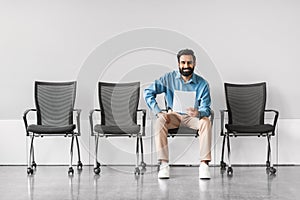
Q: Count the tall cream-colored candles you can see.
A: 0